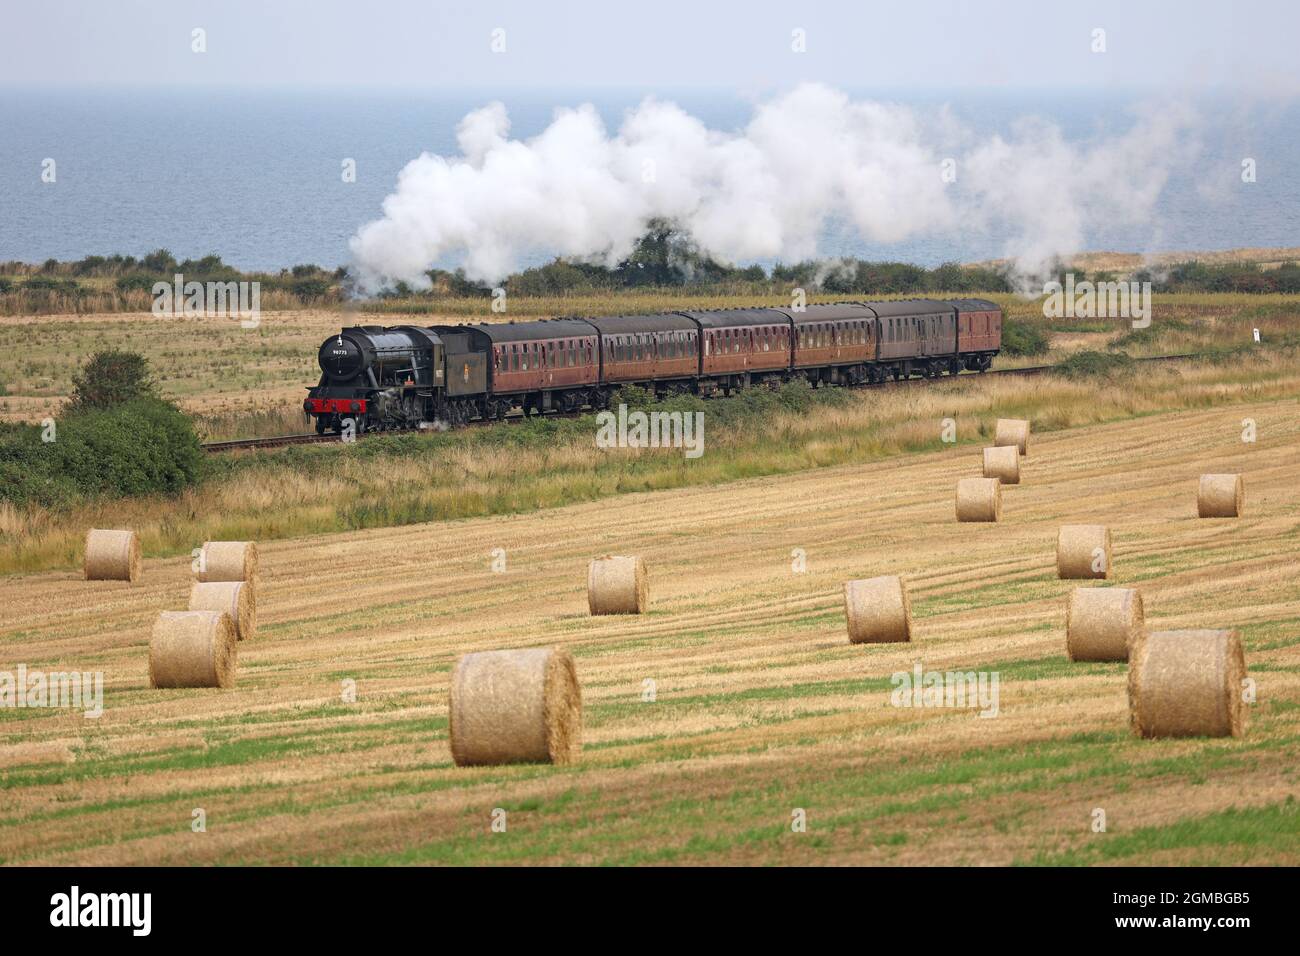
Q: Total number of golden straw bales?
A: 14